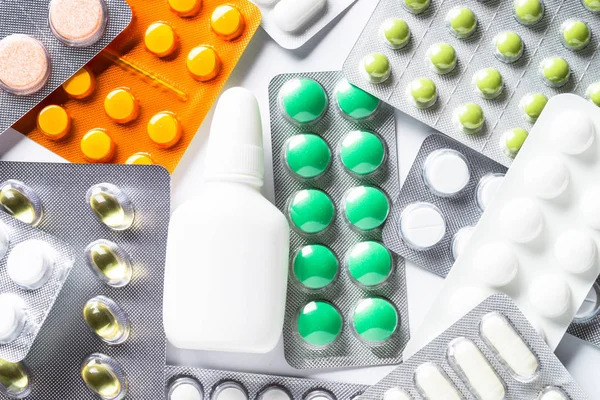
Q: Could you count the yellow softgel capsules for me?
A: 6